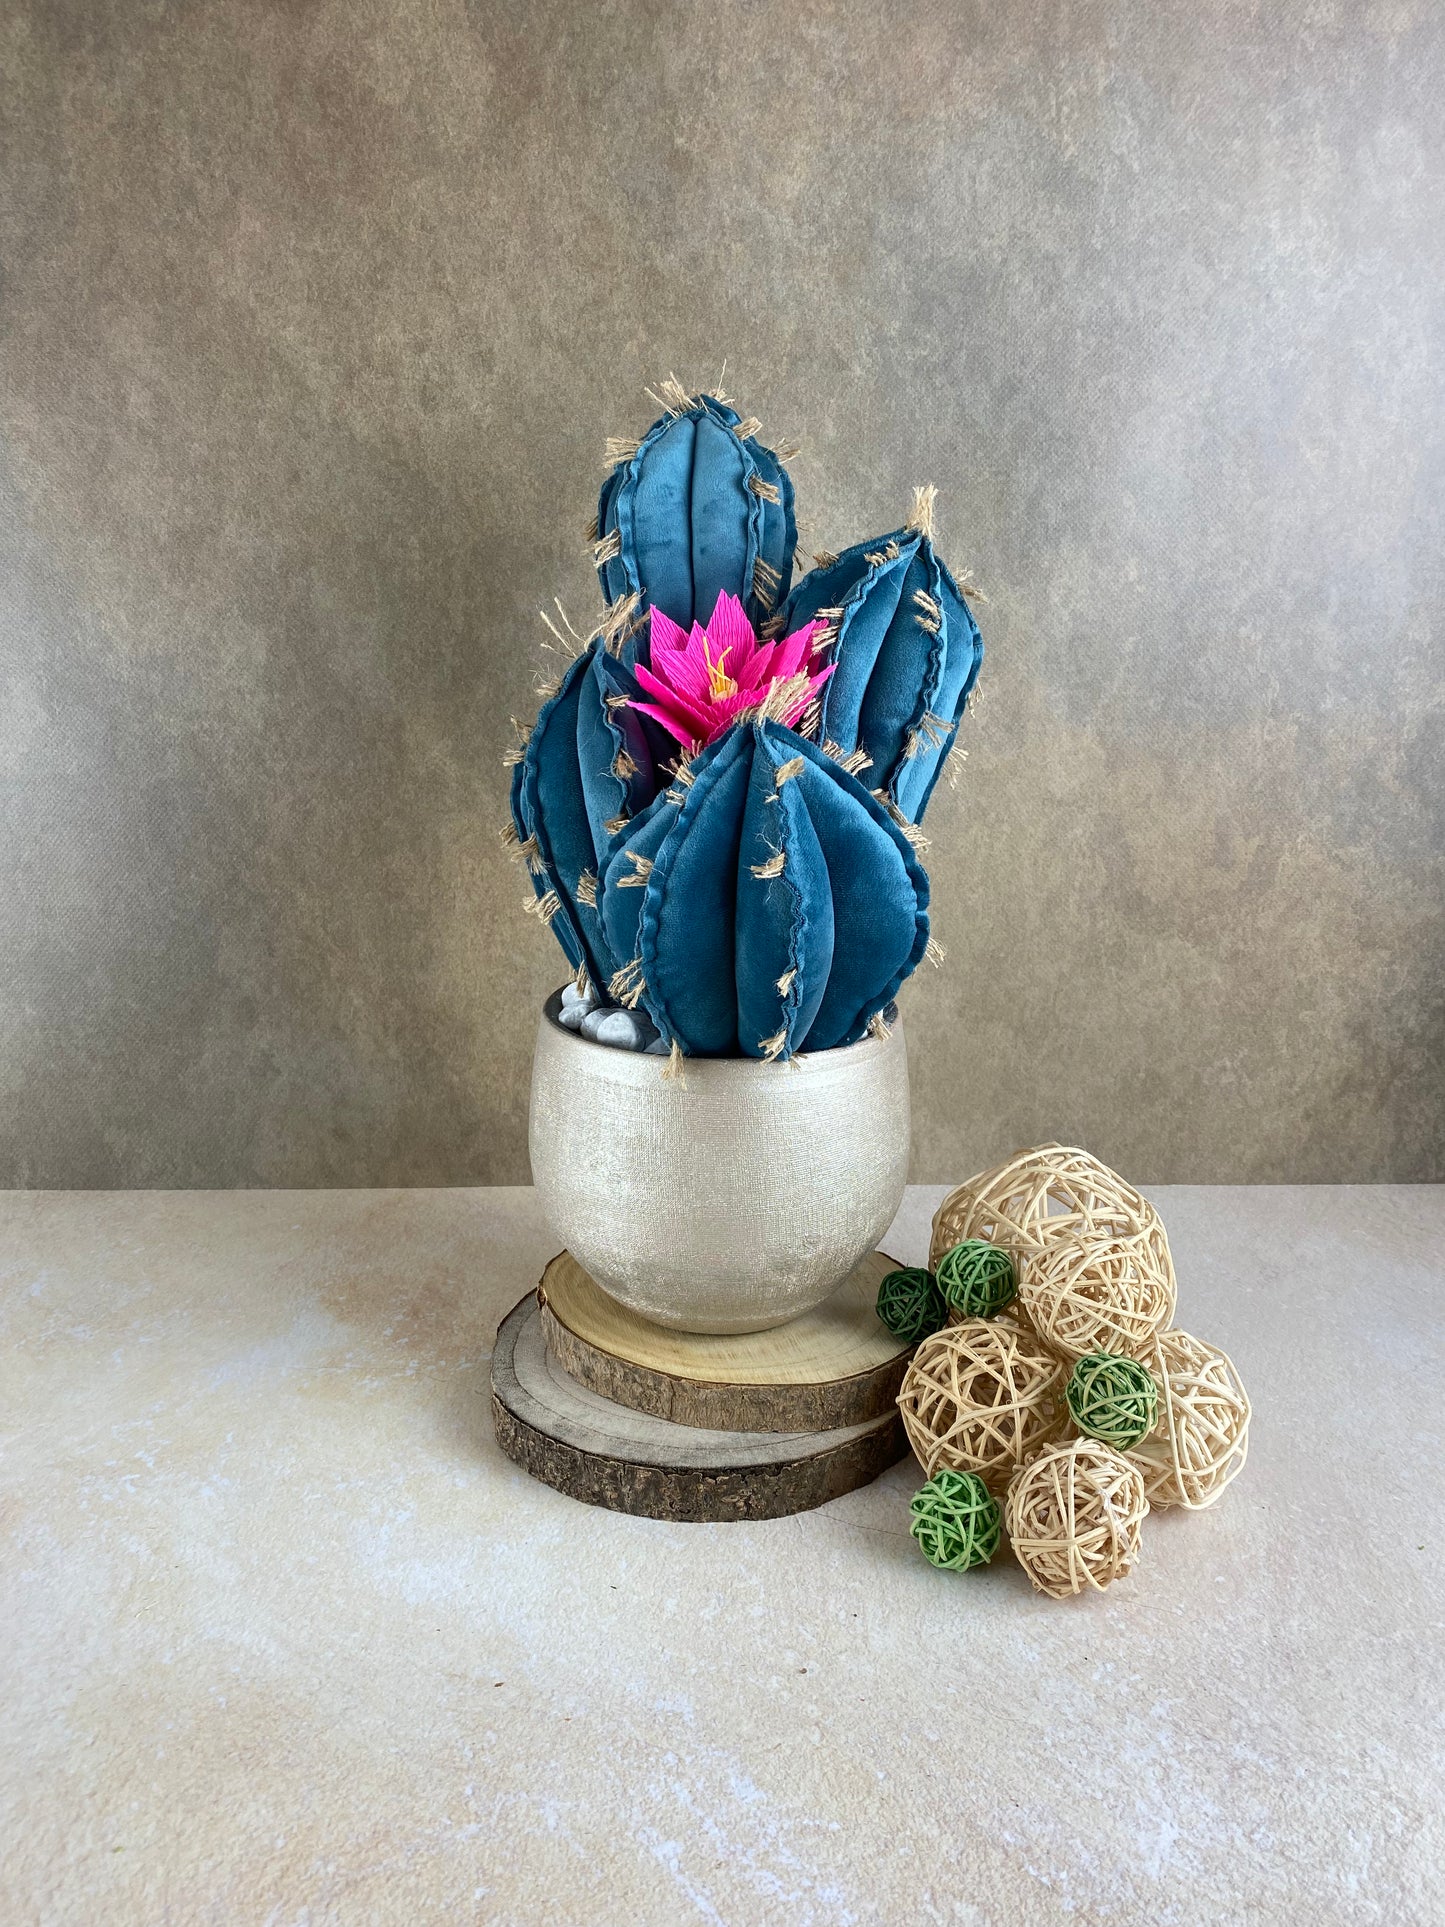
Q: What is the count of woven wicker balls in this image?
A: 9